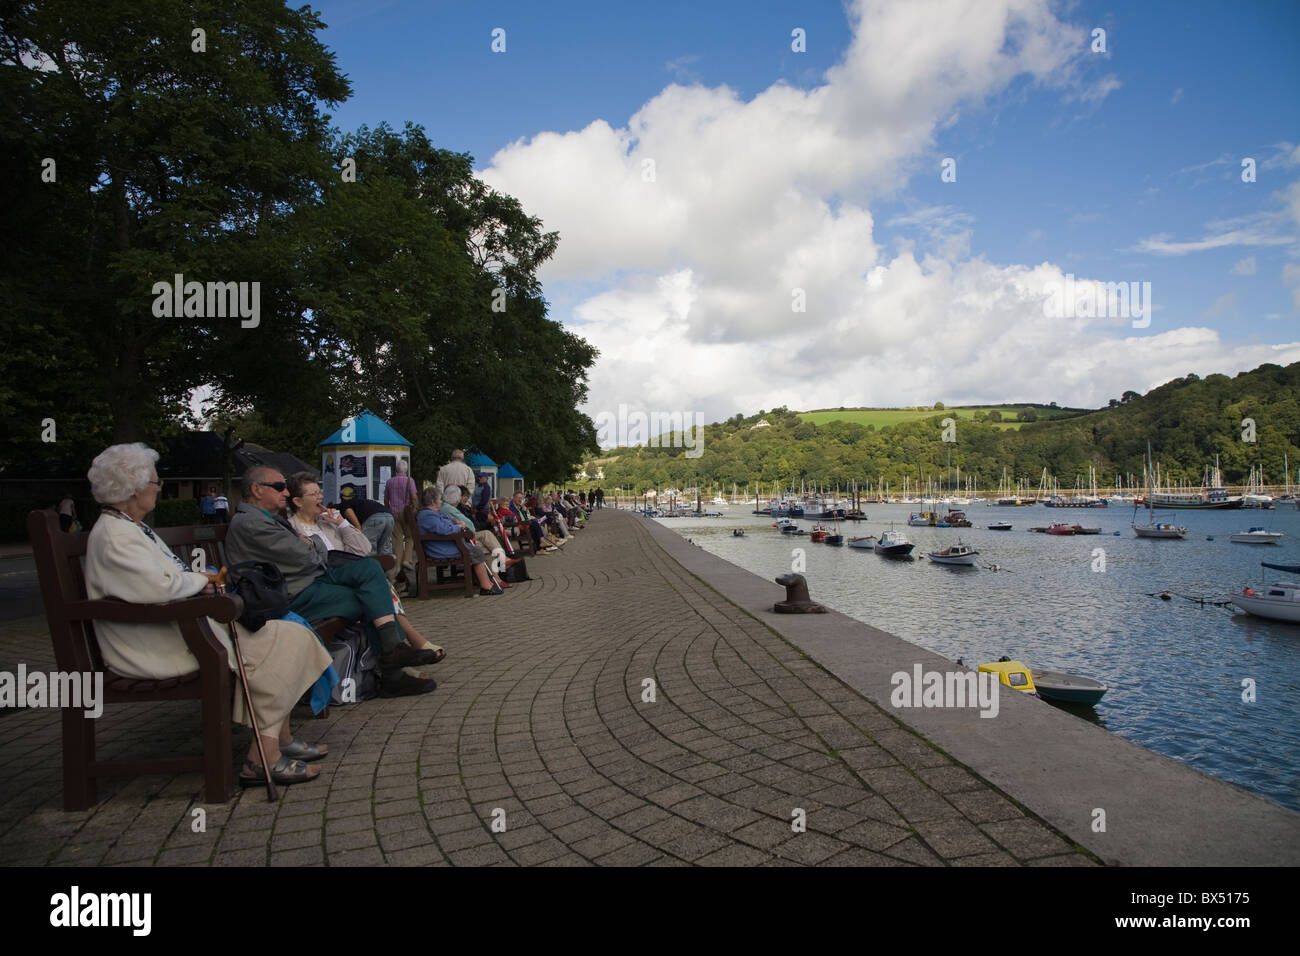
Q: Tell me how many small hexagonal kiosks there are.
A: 3